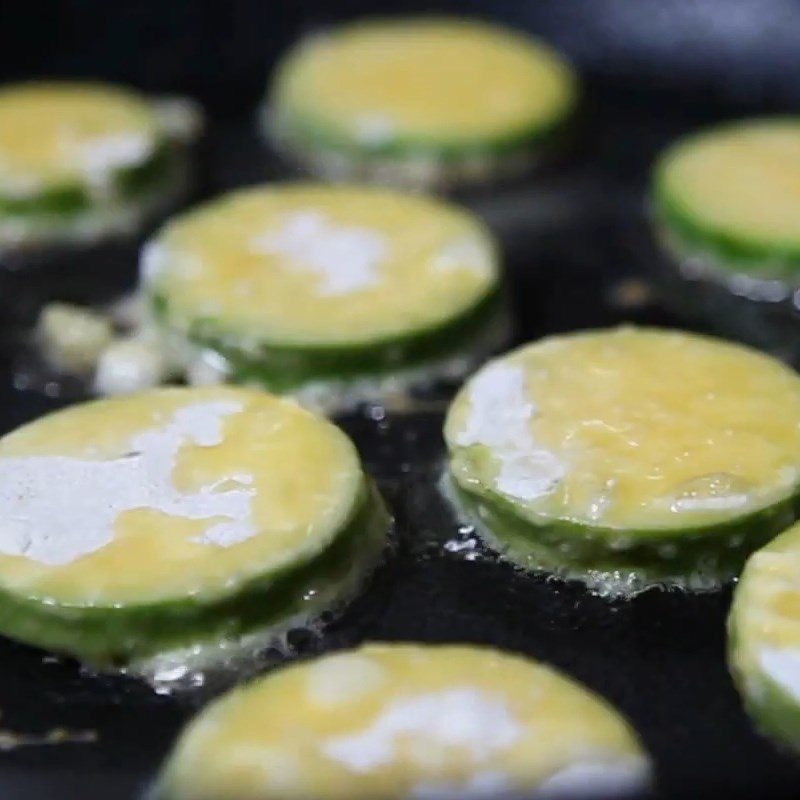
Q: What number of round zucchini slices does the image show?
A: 8